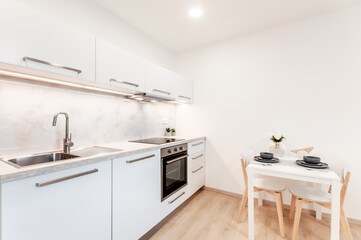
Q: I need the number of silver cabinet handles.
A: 10